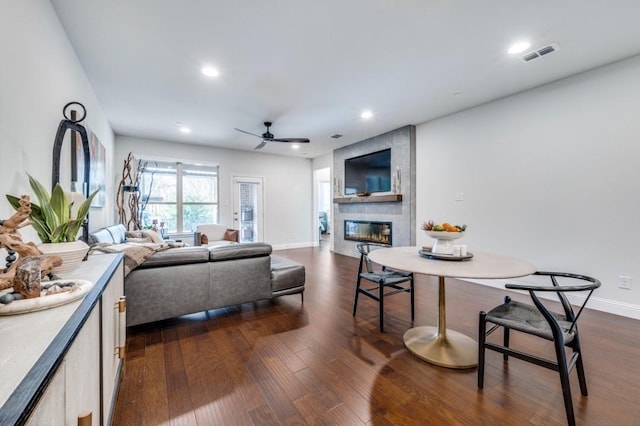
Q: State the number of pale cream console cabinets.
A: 1